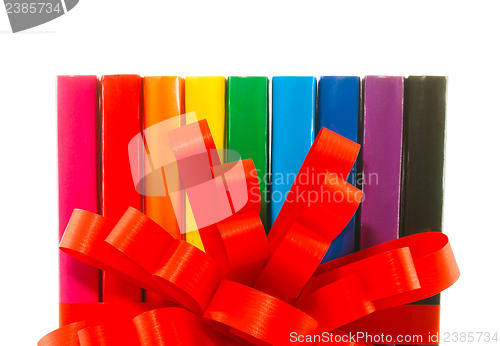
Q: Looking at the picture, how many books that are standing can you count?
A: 9